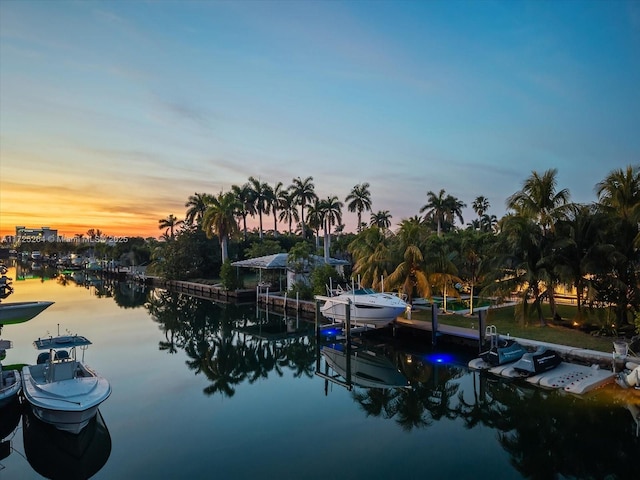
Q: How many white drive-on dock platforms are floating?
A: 3